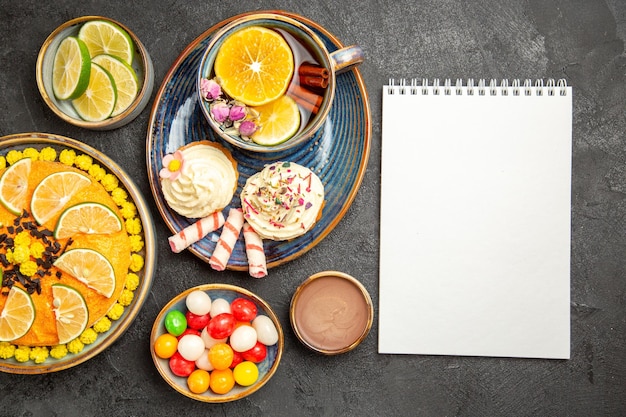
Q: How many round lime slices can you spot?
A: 4